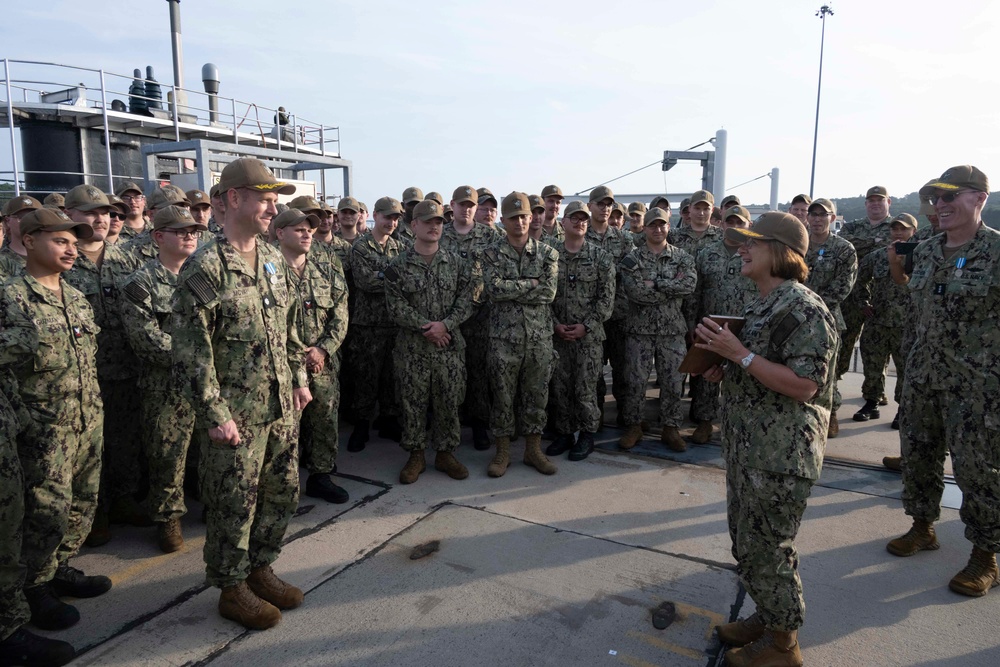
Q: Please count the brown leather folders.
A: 1